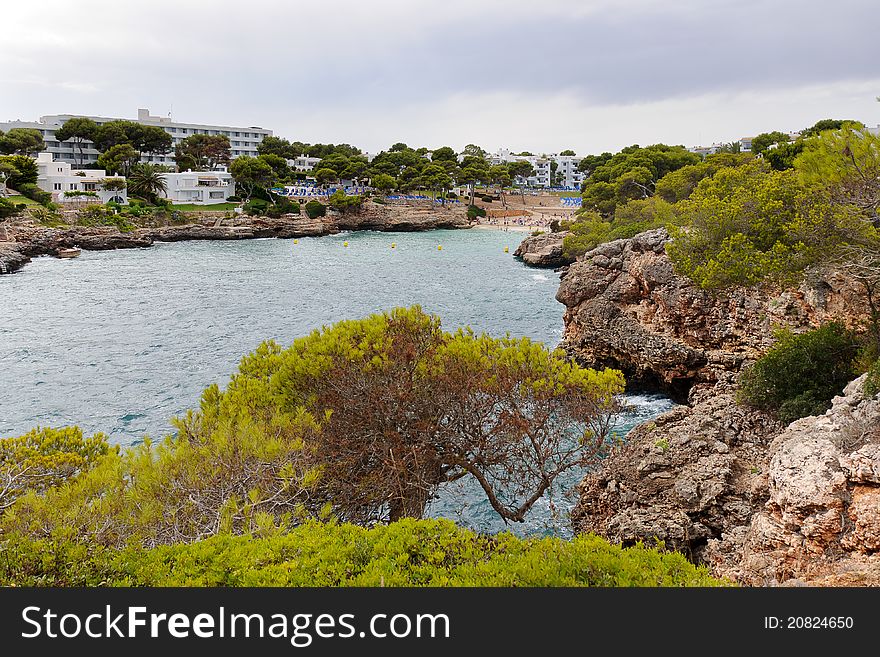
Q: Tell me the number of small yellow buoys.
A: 5